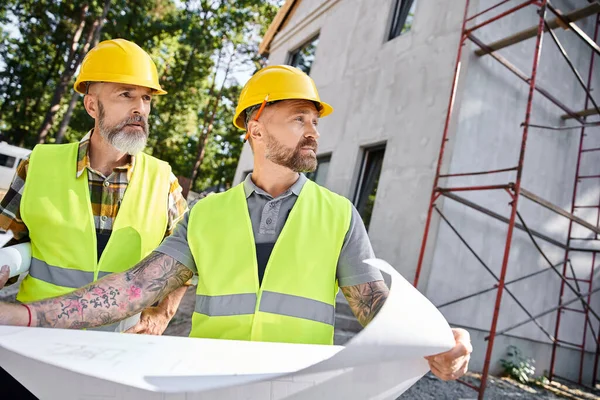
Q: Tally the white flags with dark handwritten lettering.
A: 0